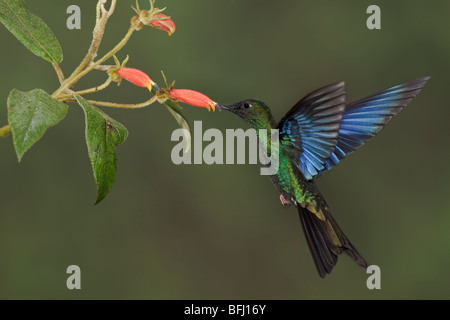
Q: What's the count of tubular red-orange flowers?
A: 3